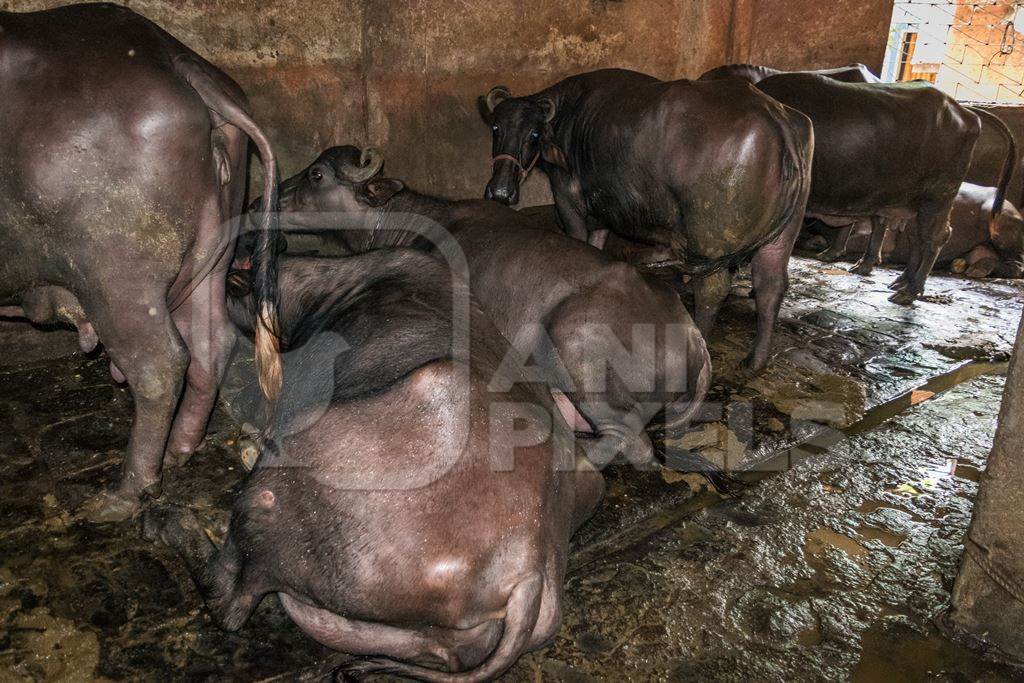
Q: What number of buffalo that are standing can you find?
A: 4